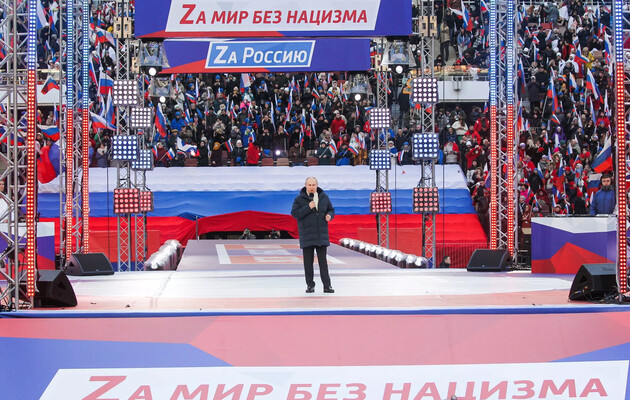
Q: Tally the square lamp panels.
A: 12